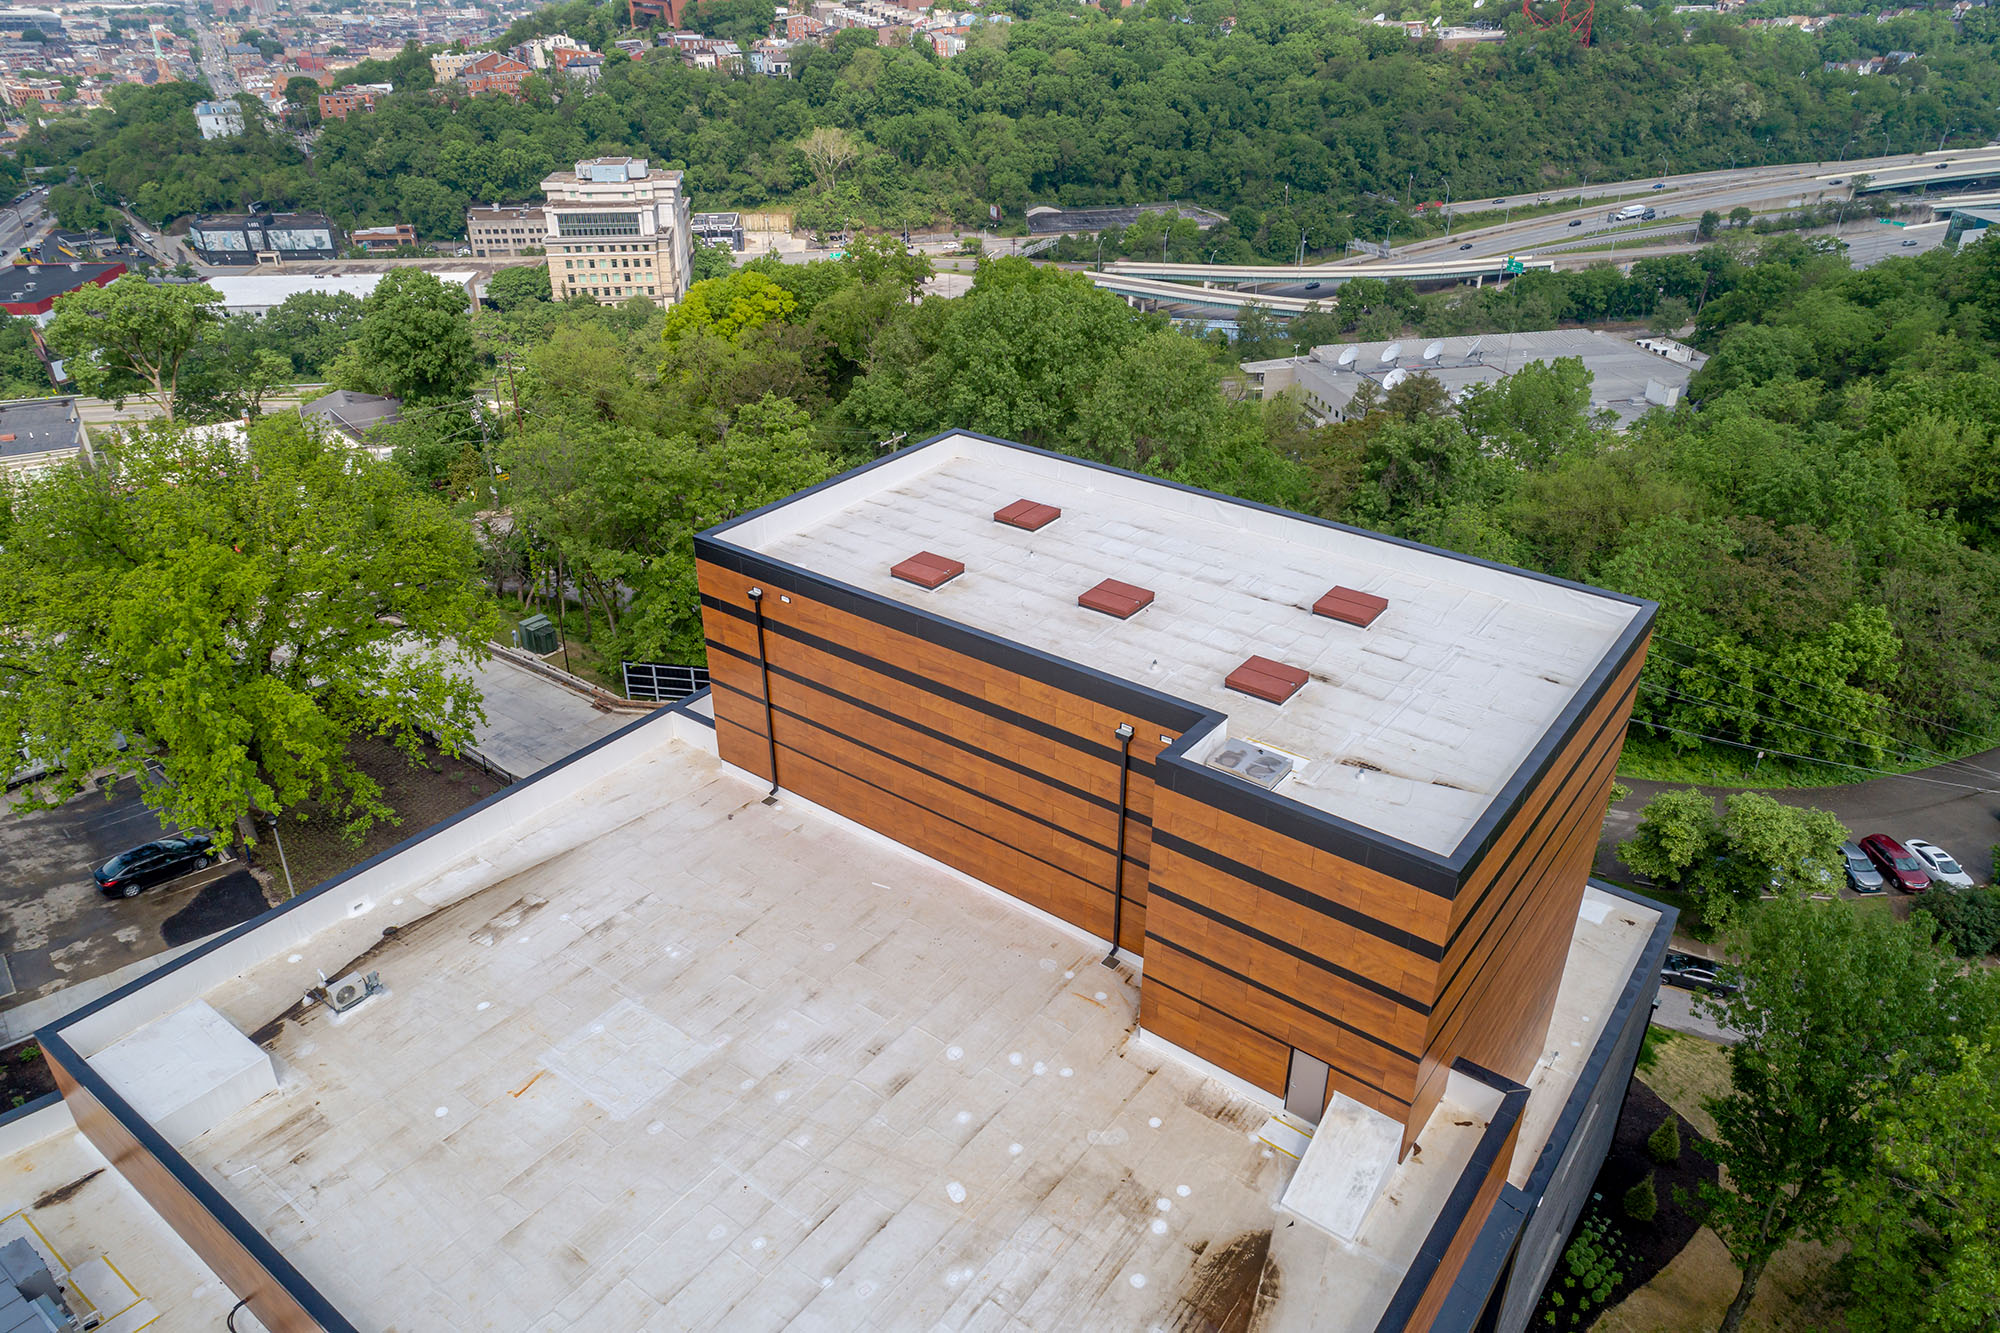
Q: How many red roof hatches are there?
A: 5